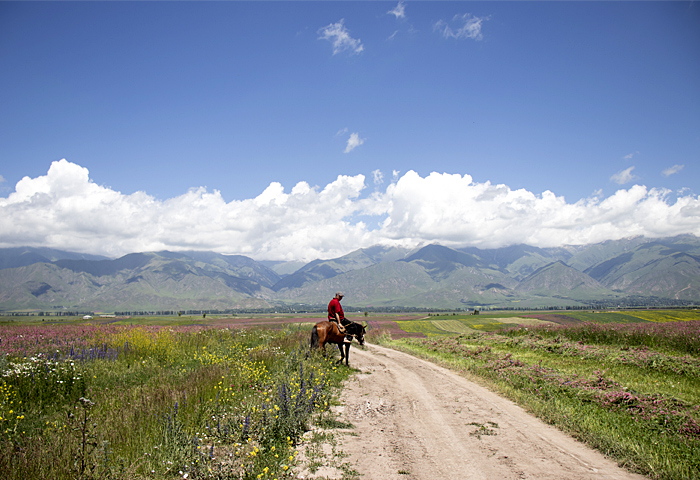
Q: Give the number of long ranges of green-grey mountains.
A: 1